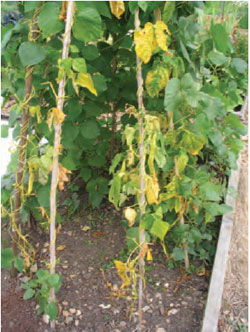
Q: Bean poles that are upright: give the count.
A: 4